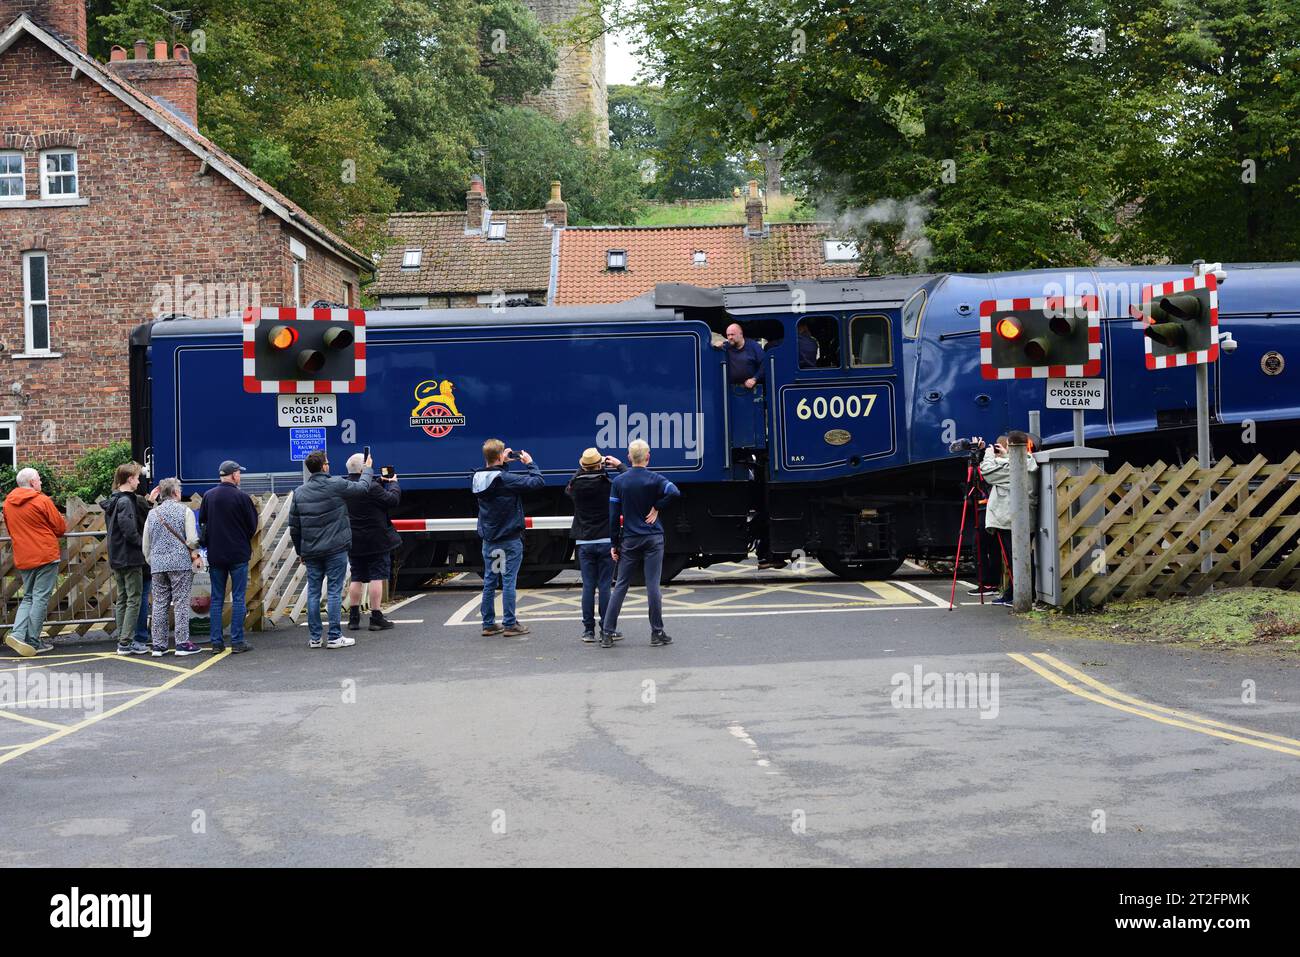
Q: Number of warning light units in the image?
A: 3